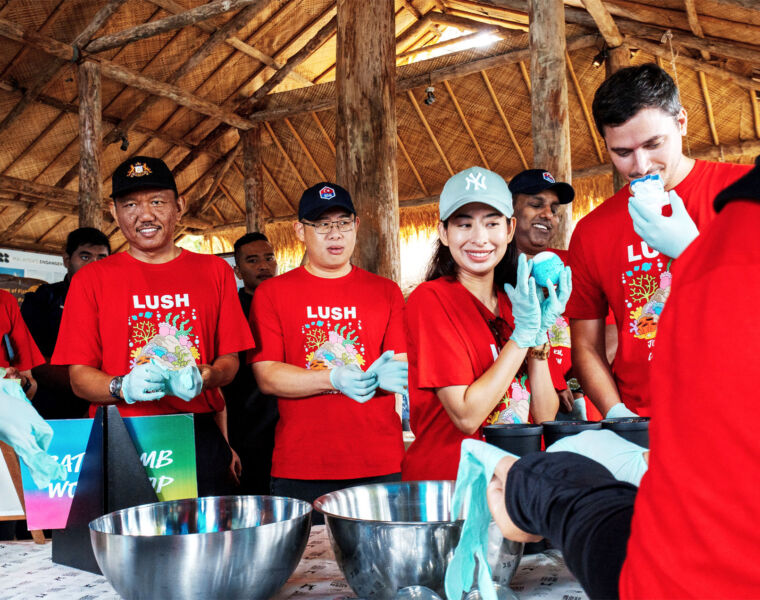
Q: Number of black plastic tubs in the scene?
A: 3